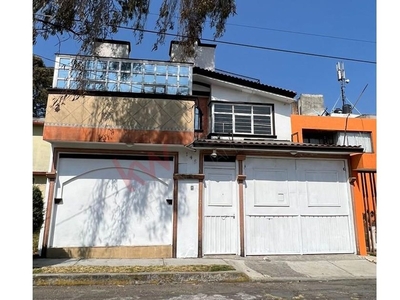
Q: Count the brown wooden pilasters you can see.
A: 5